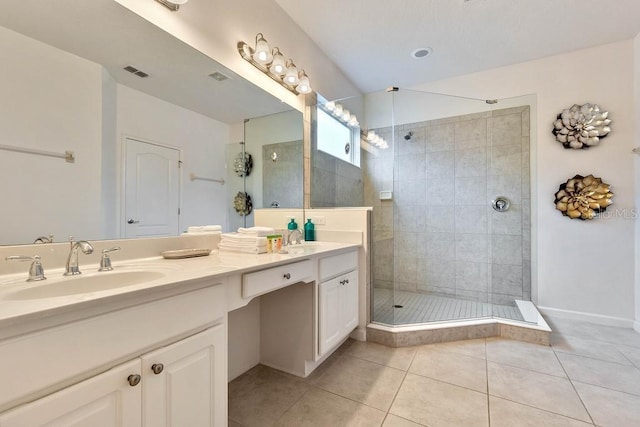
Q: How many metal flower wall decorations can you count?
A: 2